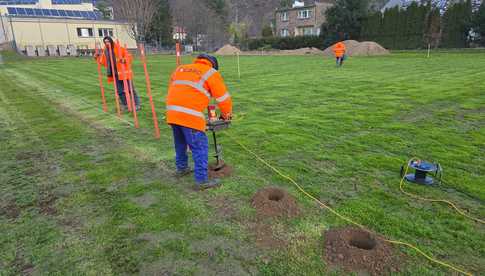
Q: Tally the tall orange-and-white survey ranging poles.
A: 6